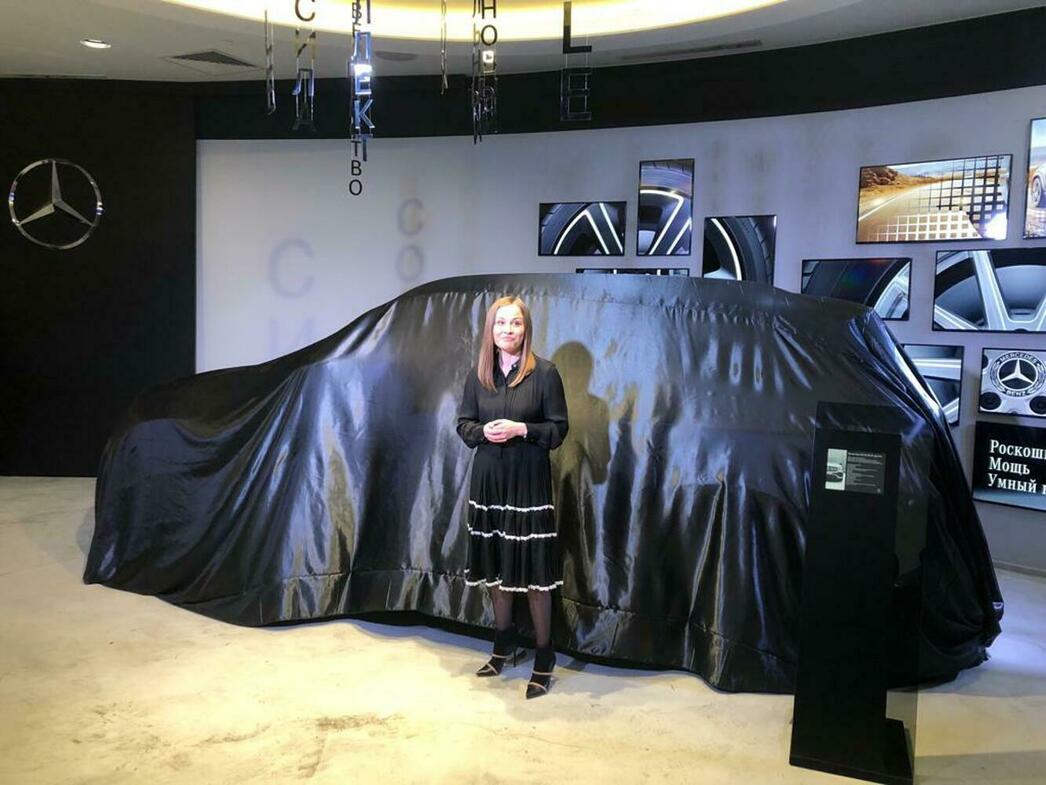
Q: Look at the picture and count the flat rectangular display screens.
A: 11